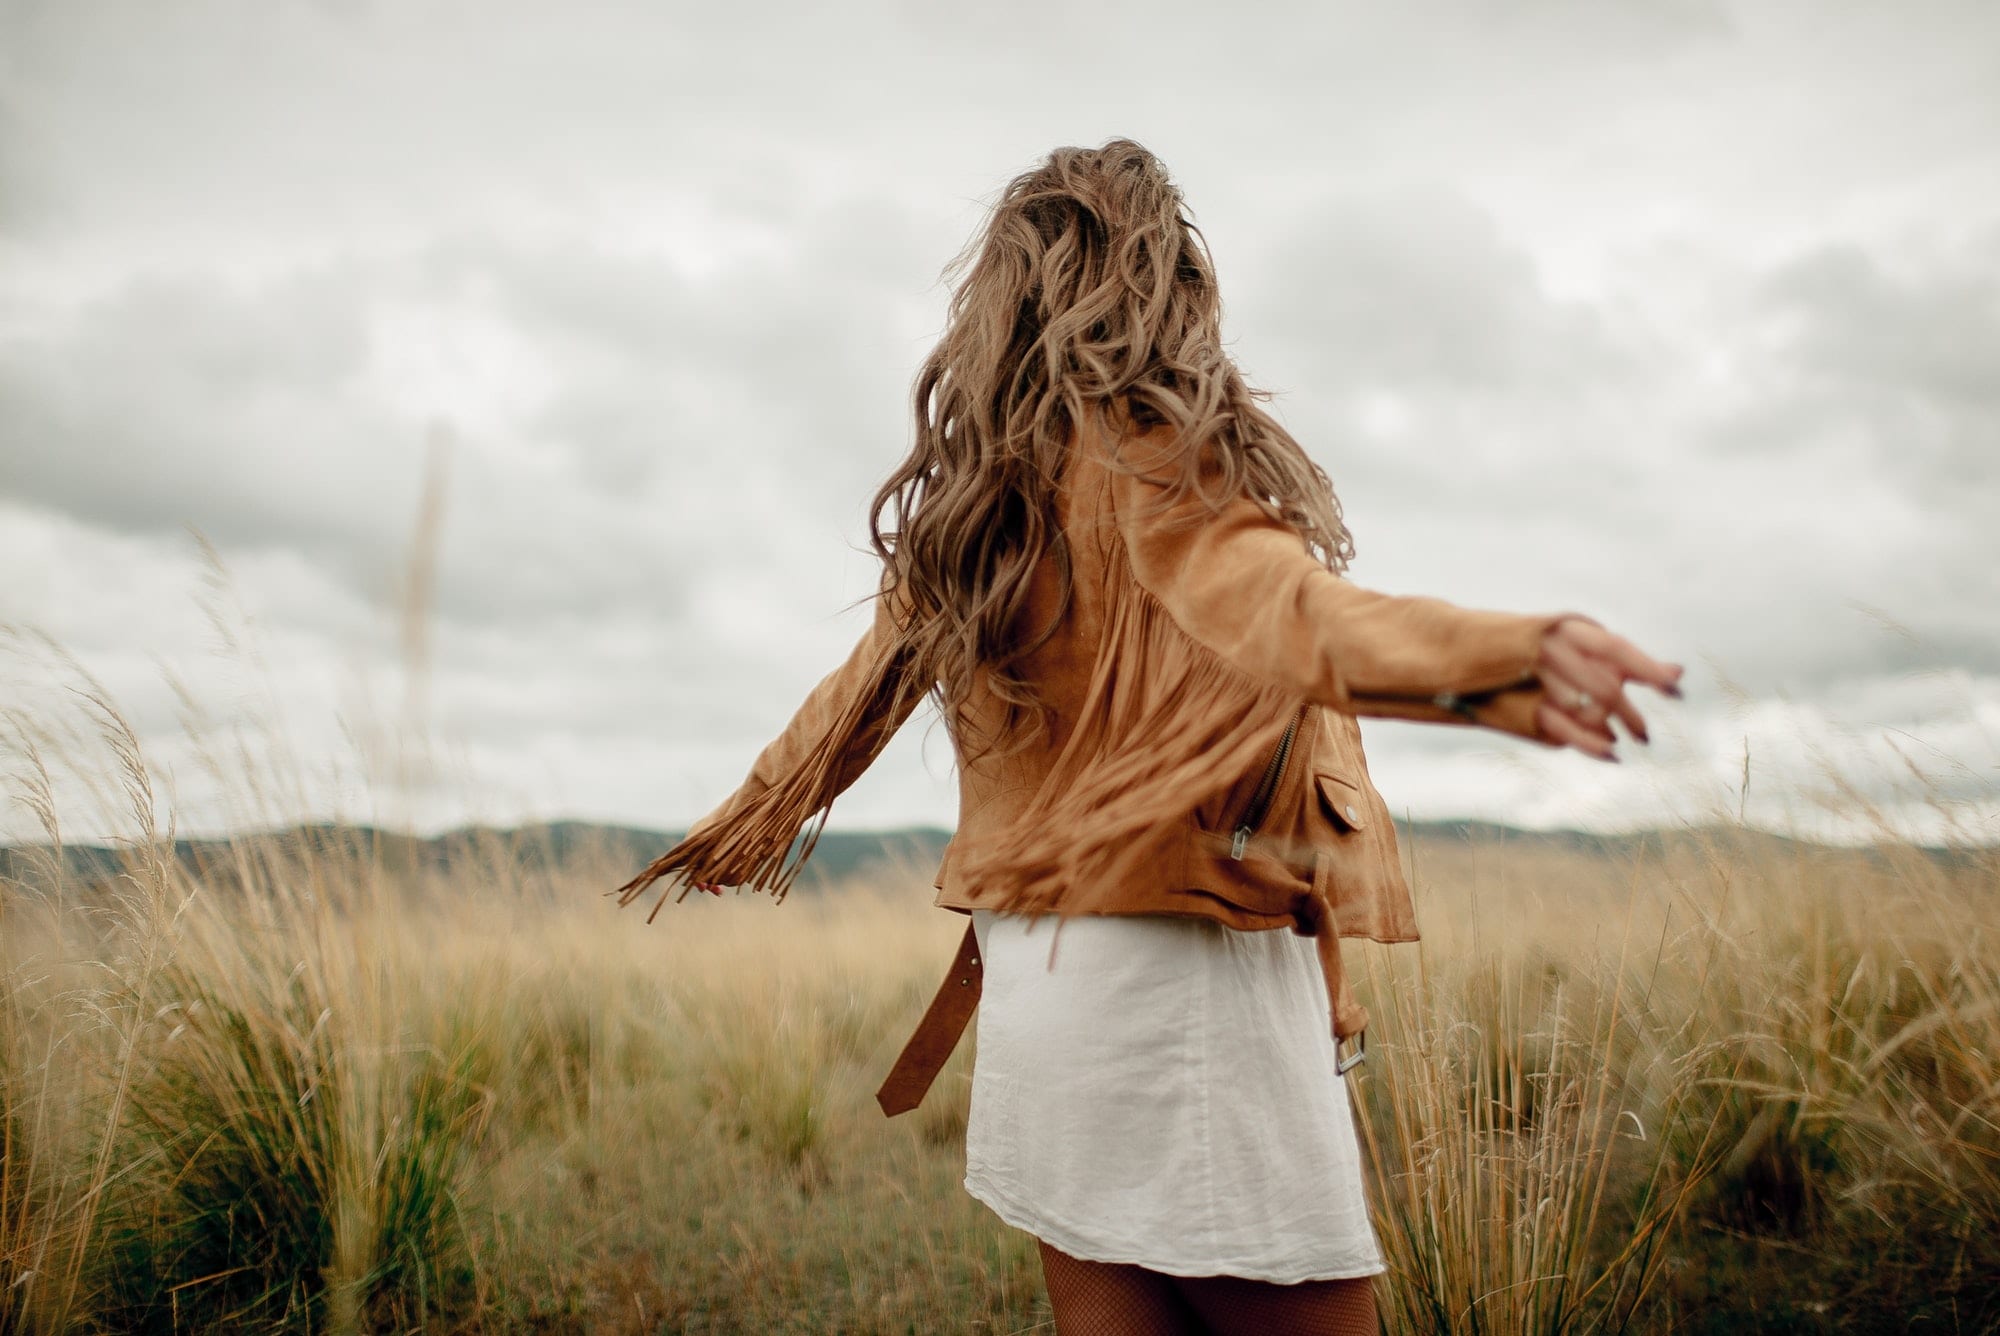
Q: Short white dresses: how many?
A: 1